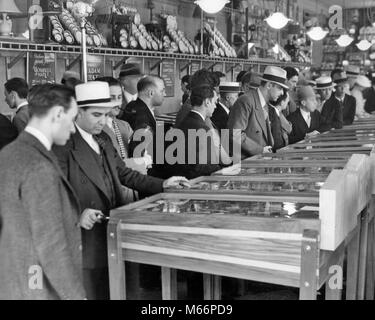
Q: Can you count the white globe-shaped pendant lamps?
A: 5